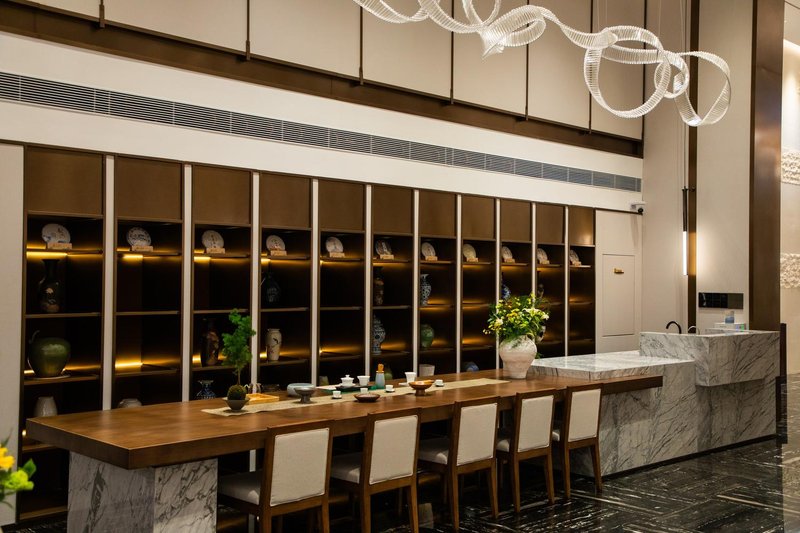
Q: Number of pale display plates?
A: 11